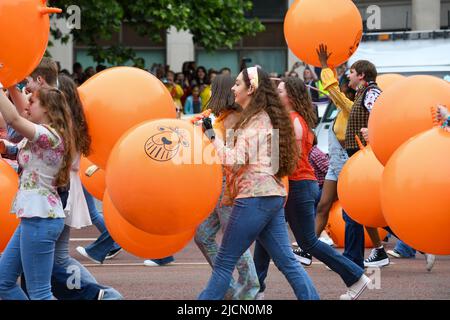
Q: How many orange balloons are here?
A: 12